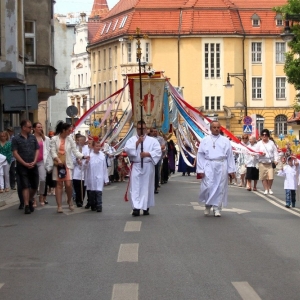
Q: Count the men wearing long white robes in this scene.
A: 2